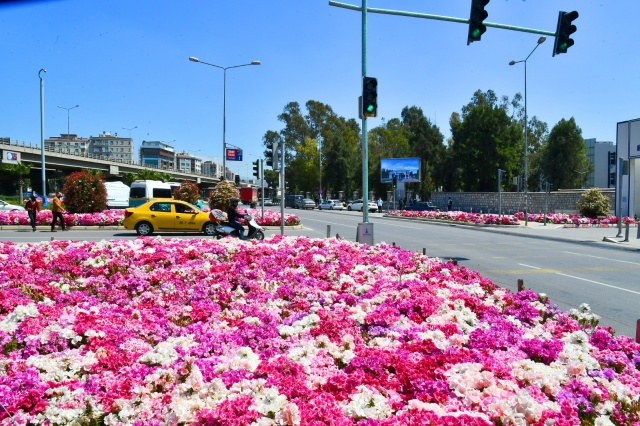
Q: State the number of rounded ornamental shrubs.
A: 4